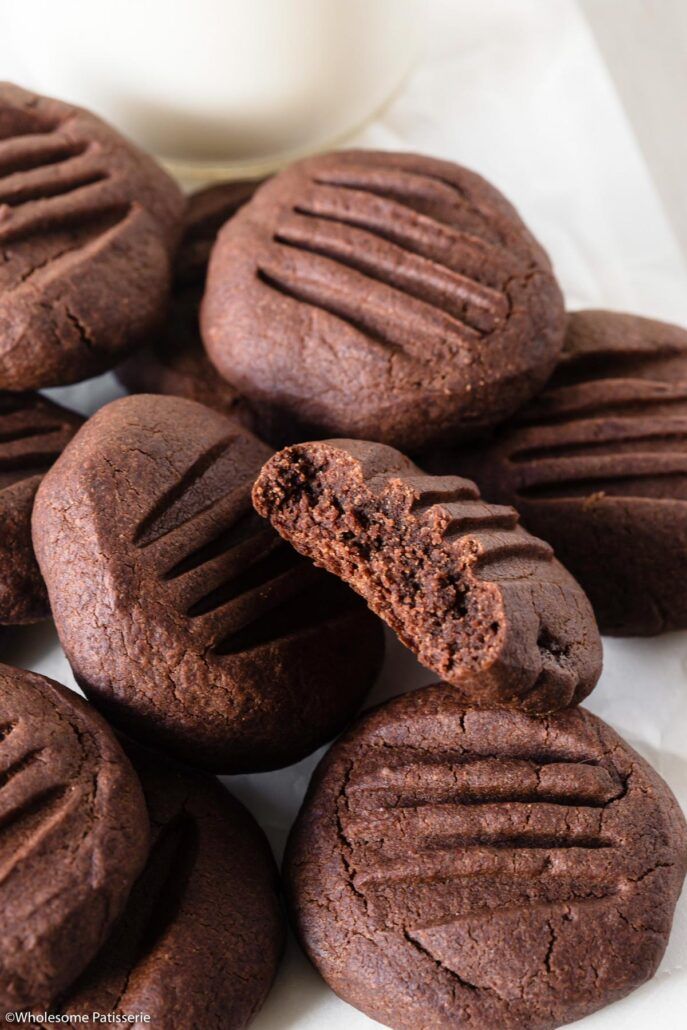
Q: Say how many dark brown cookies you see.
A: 10